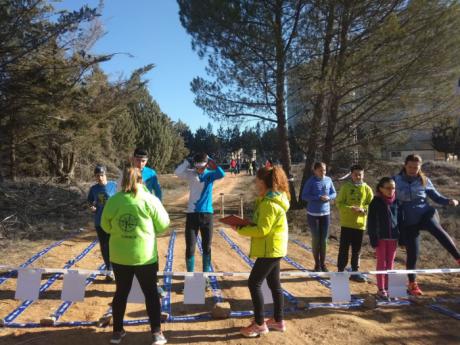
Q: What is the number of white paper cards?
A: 7